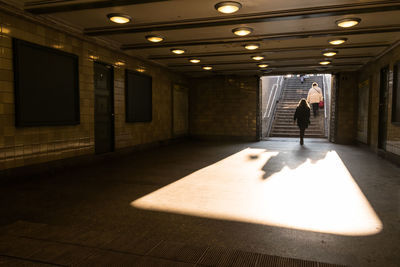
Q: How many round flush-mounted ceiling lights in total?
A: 14